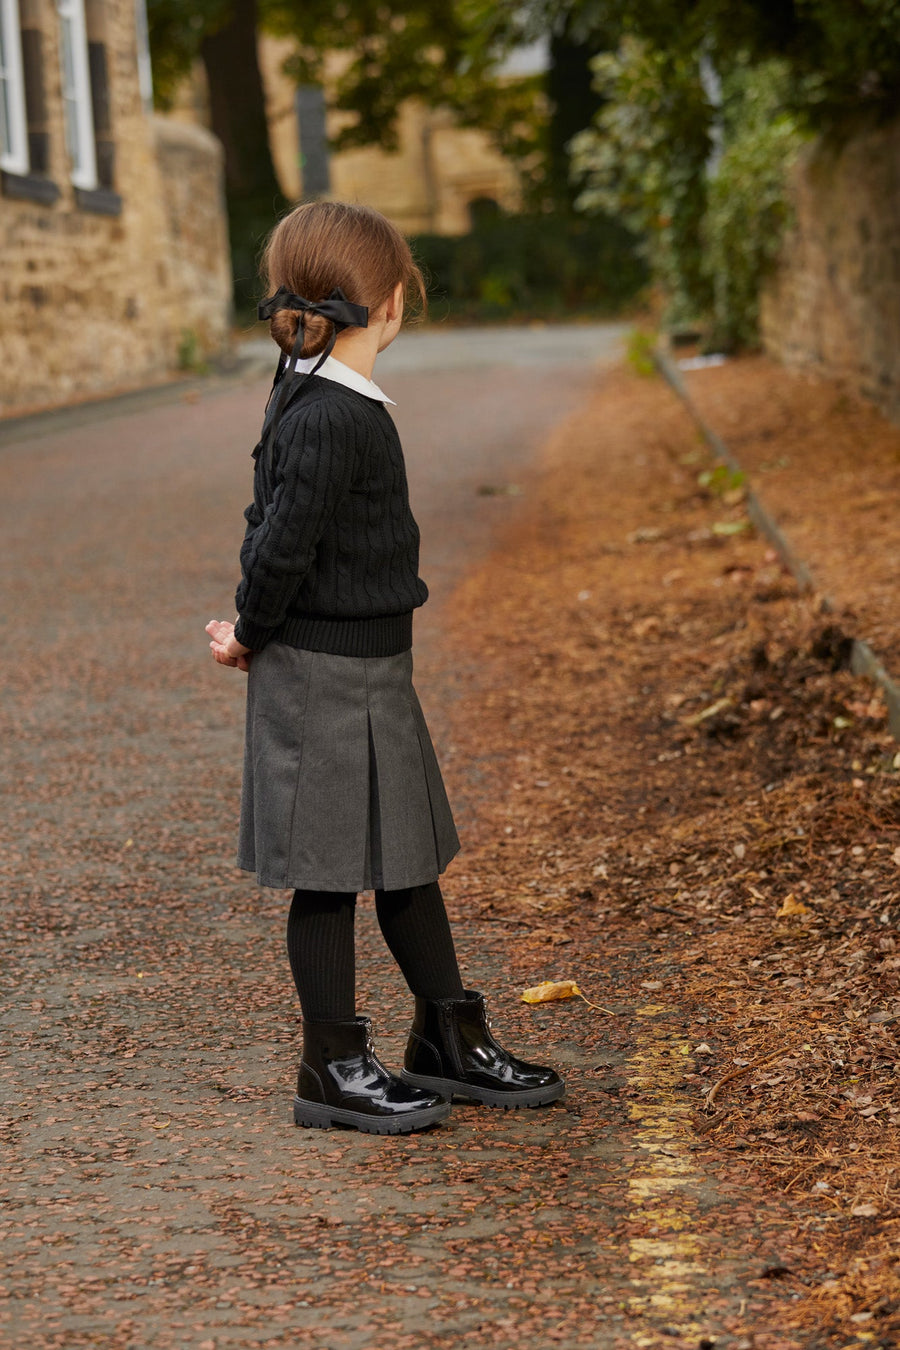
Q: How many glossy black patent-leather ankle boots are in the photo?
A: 2